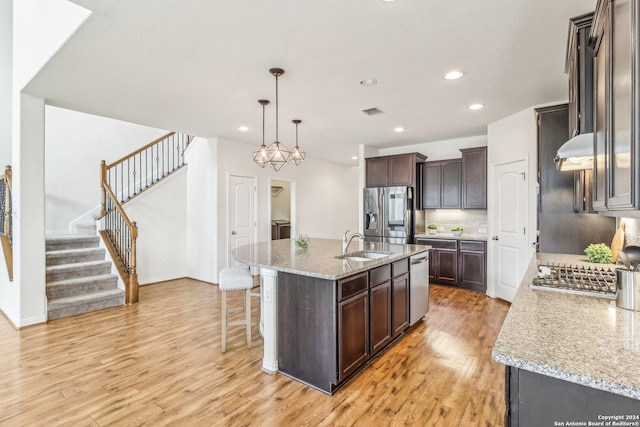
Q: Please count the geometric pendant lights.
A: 3